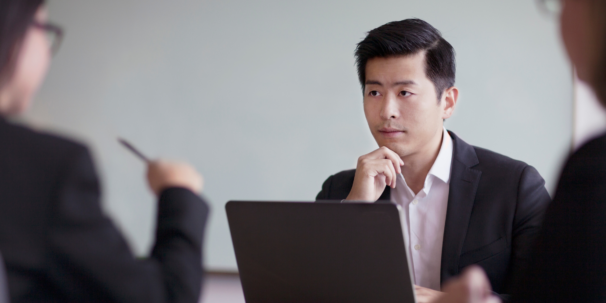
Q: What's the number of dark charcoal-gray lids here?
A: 1